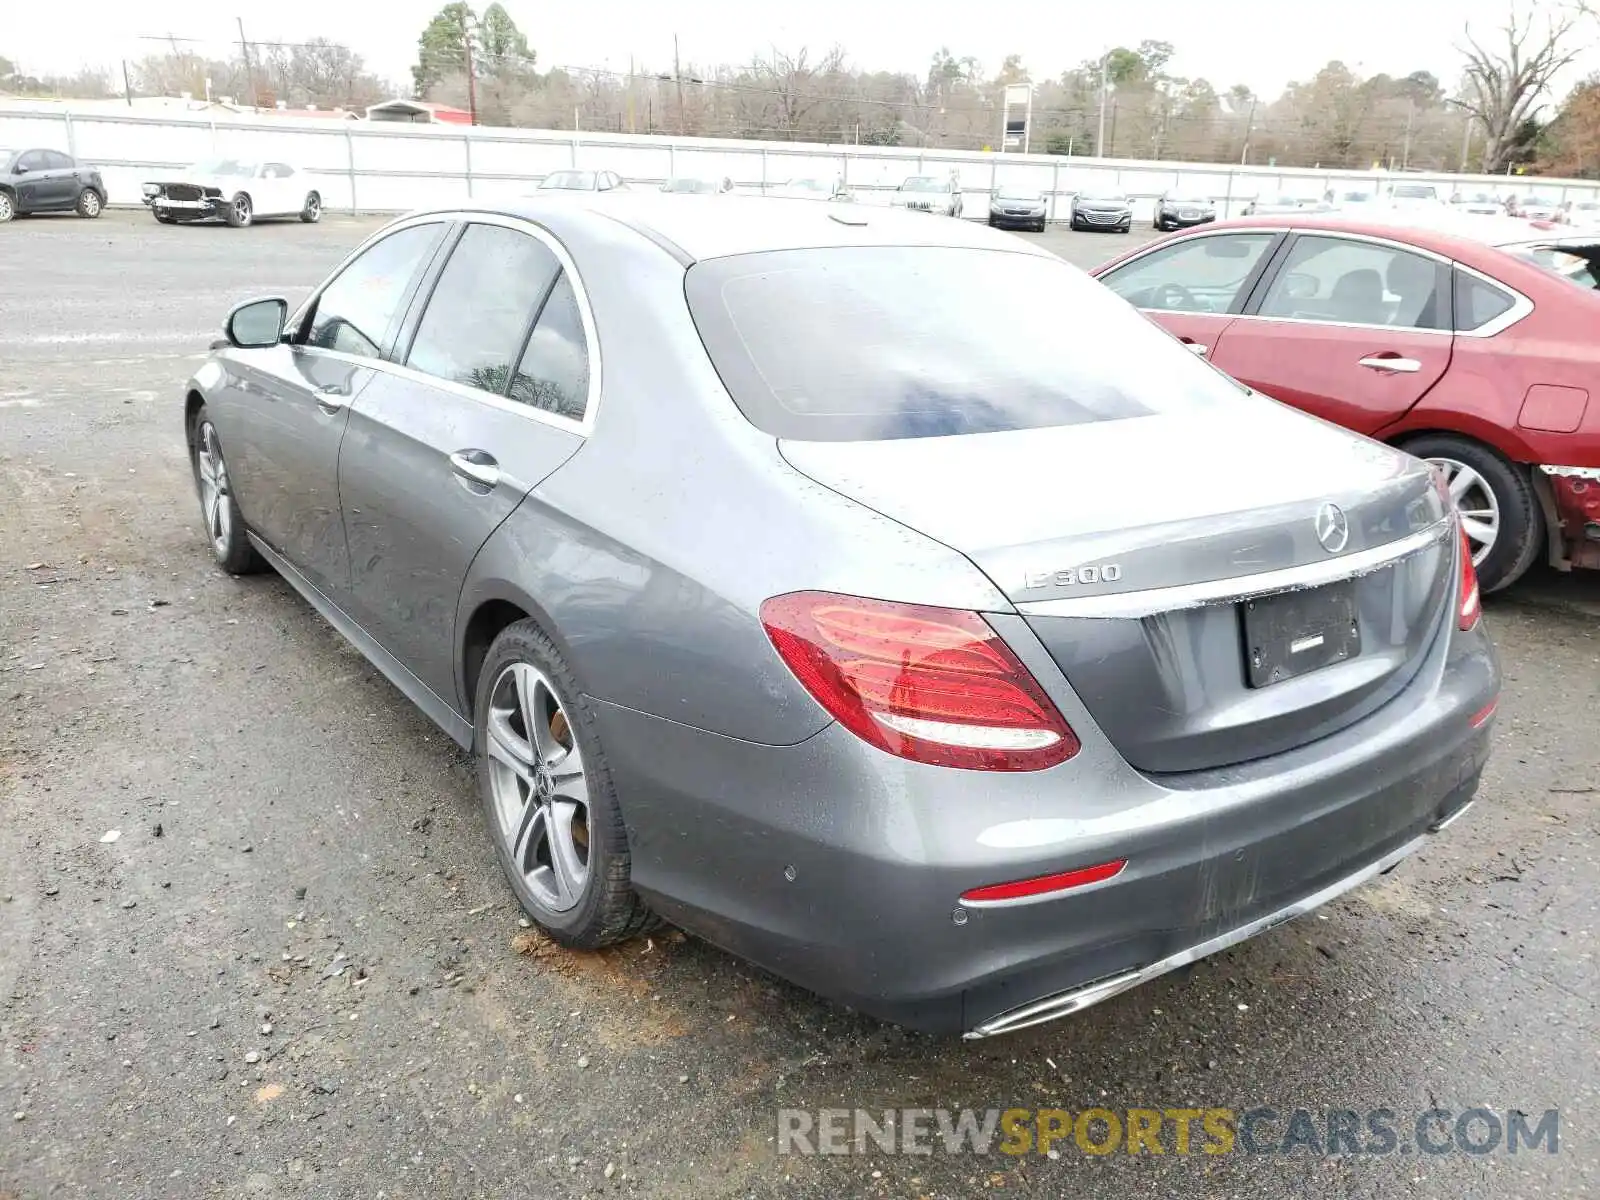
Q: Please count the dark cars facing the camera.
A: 3